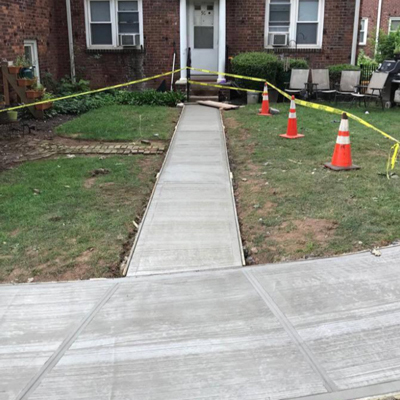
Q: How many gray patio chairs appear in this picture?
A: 4